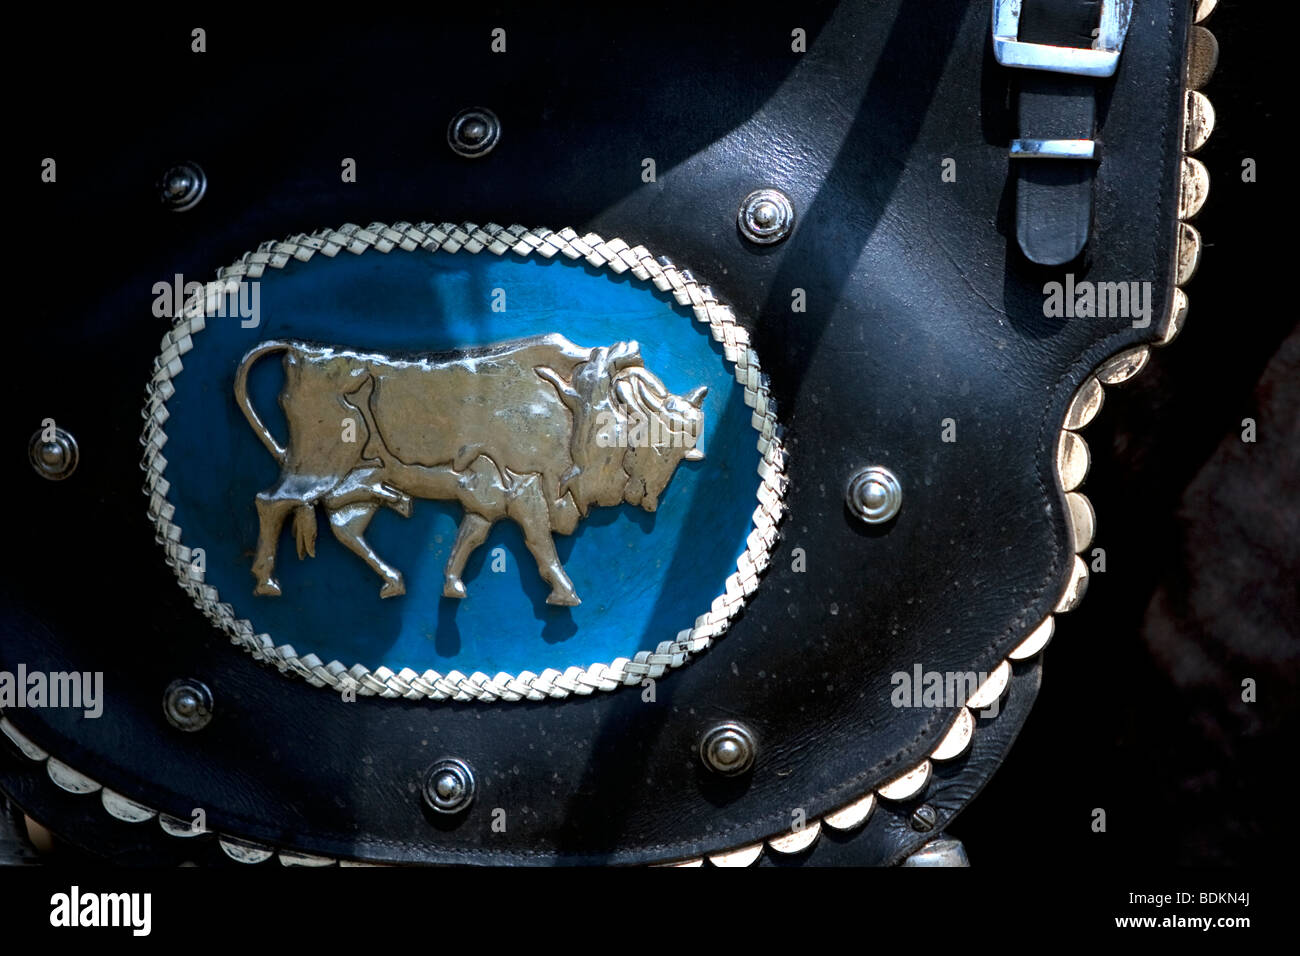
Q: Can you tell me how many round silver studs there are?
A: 8